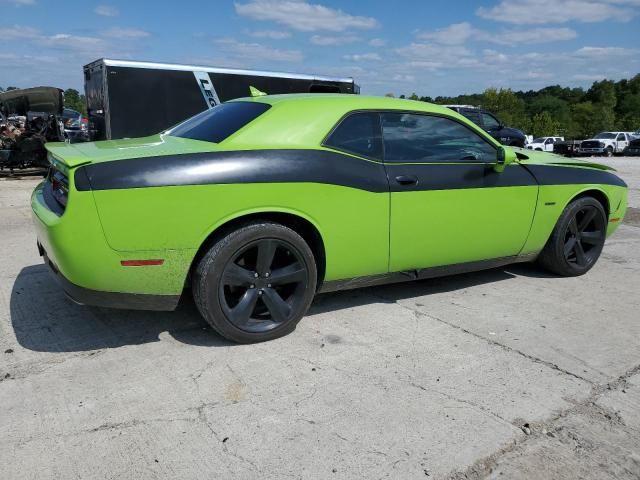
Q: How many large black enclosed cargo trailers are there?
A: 1